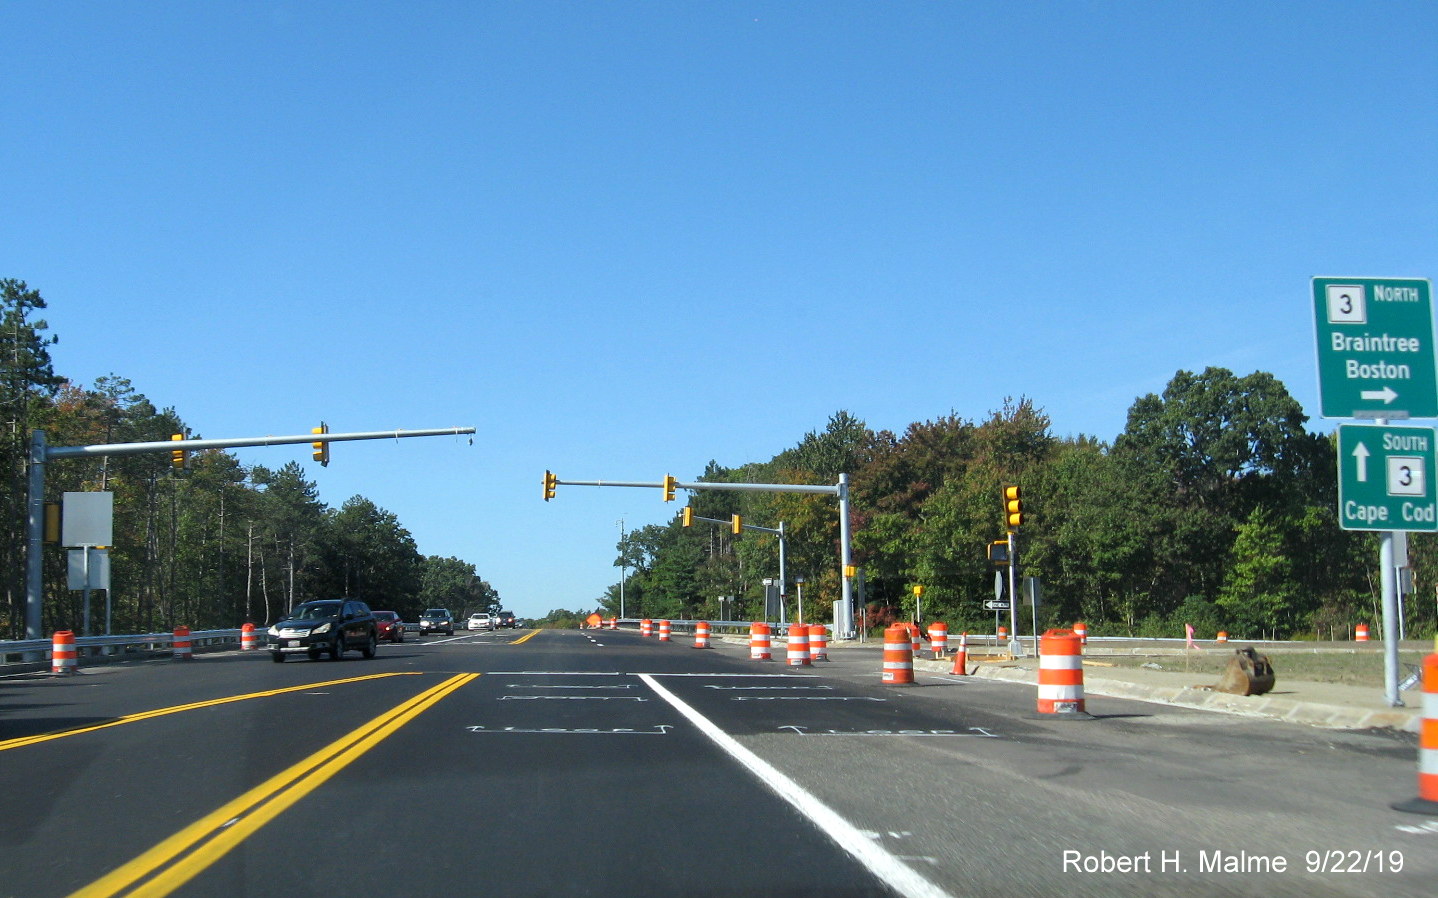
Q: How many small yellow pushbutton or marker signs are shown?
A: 2